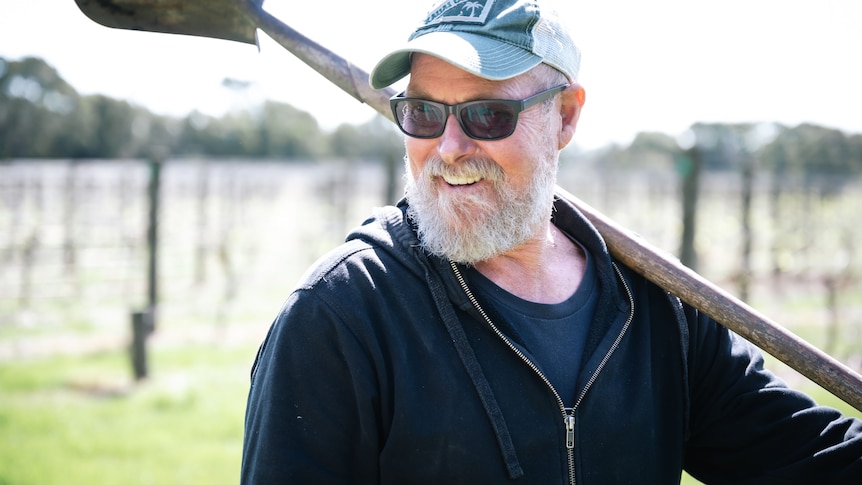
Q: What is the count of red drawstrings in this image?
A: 0